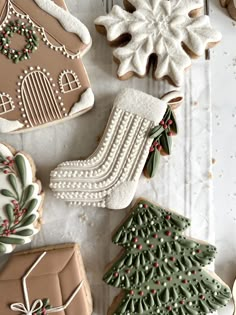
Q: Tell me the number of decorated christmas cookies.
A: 6